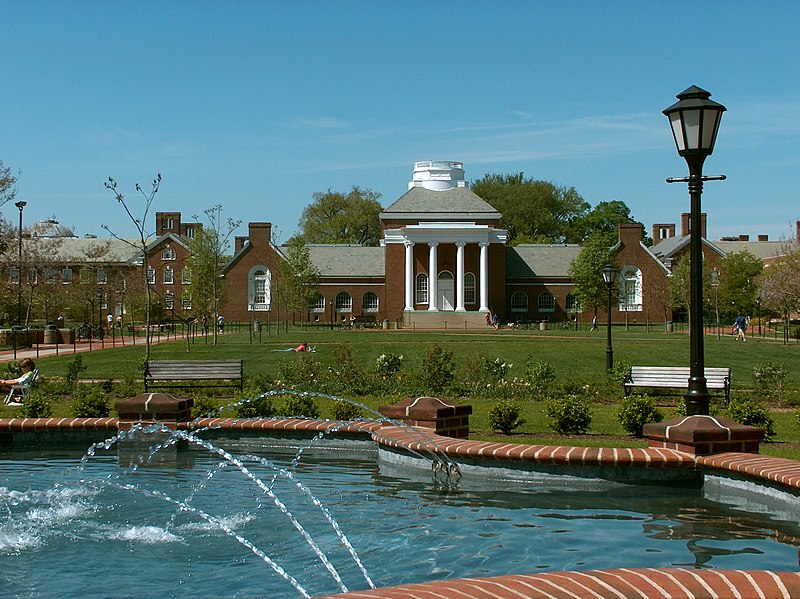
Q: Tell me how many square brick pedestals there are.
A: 3